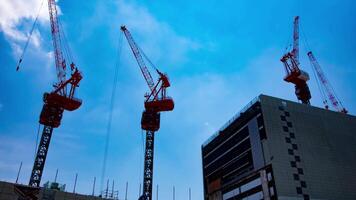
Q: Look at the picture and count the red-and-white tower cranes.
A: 4